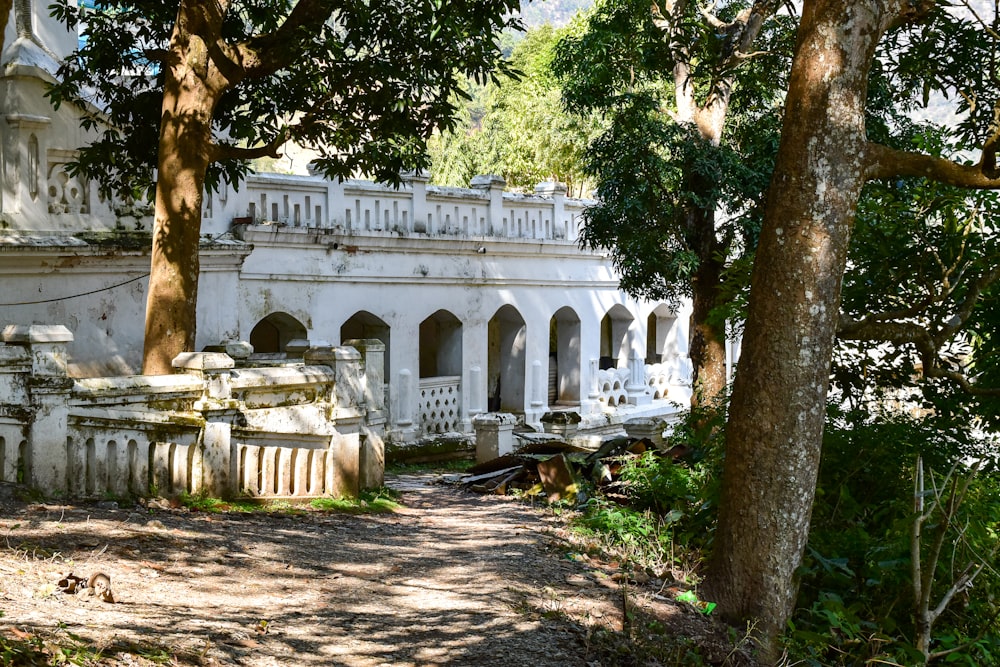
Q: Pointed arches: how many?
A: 7